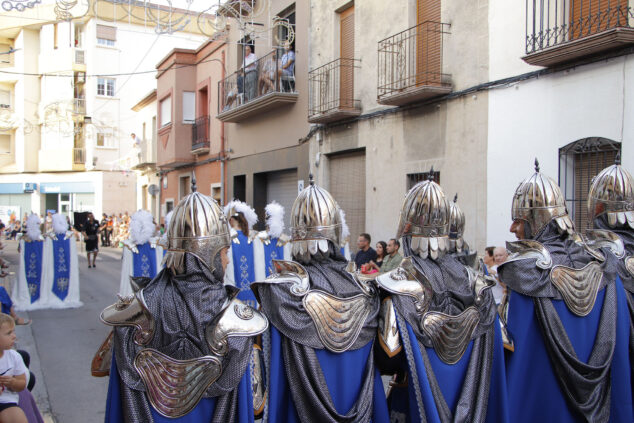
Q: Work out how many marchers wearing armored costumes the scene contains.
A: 6